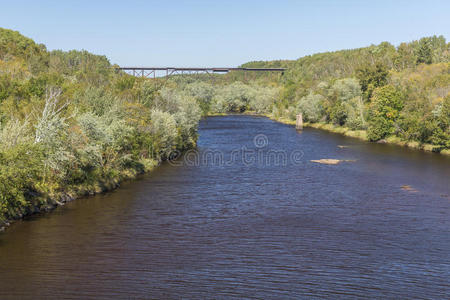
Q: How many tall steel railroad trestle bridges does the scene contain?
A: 1